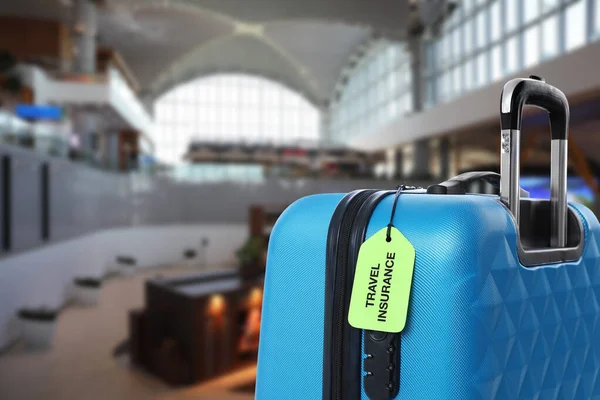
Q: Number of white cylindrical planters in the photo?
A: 4